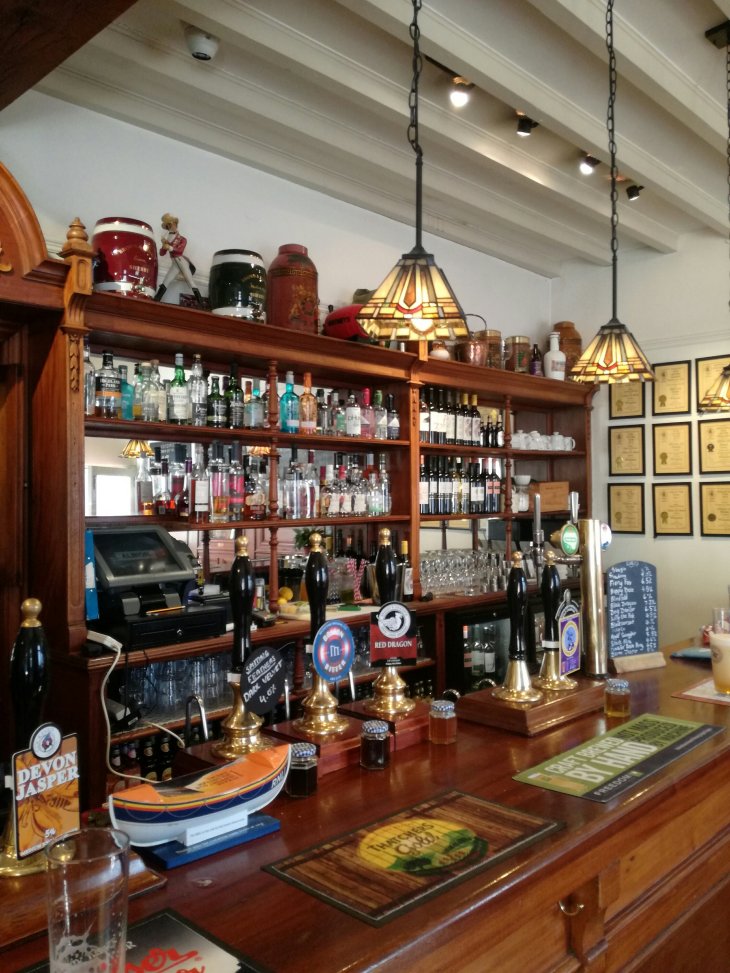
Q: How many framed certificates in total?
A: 9